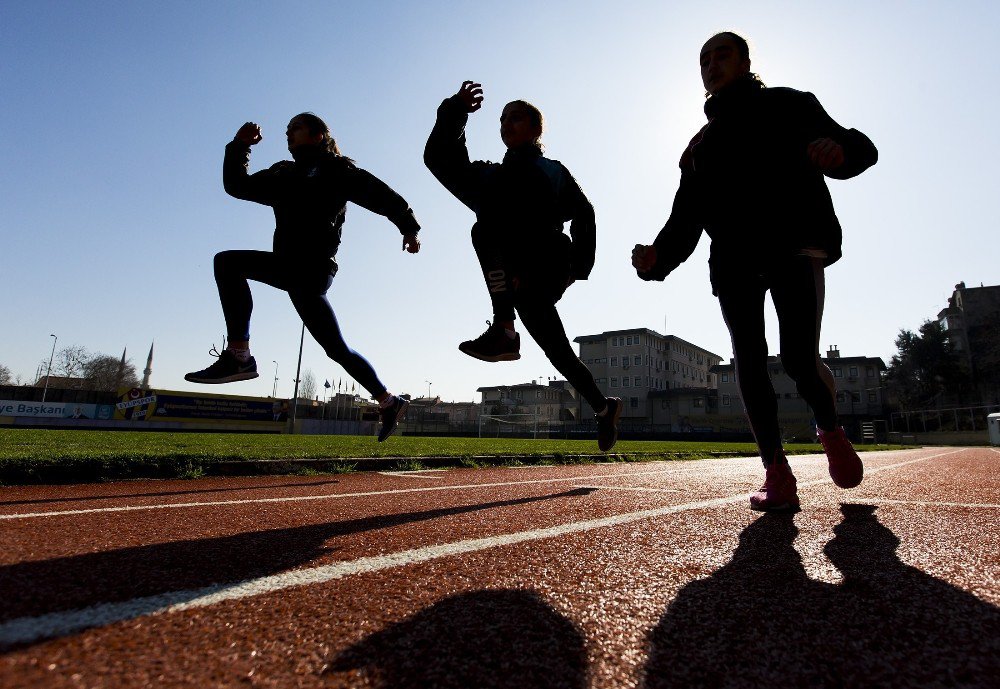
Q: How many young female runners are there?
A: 3